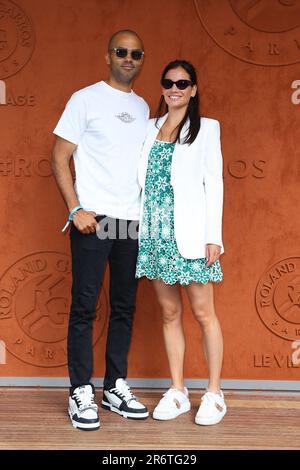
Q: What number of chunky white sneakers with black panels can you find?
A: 2